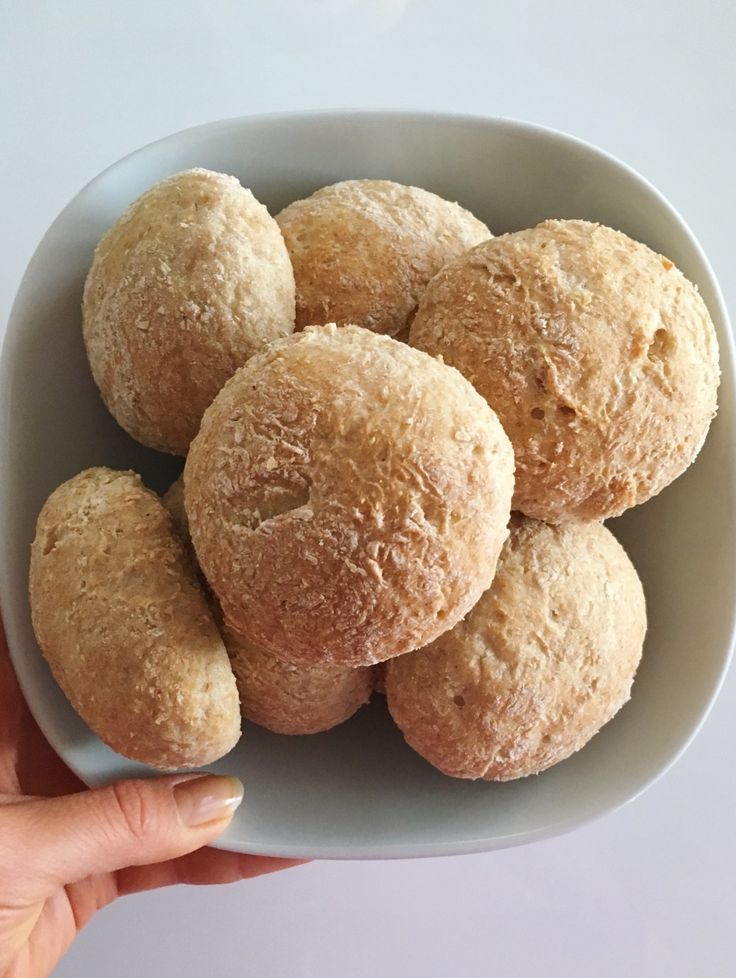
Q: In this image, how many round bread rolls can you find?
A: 7